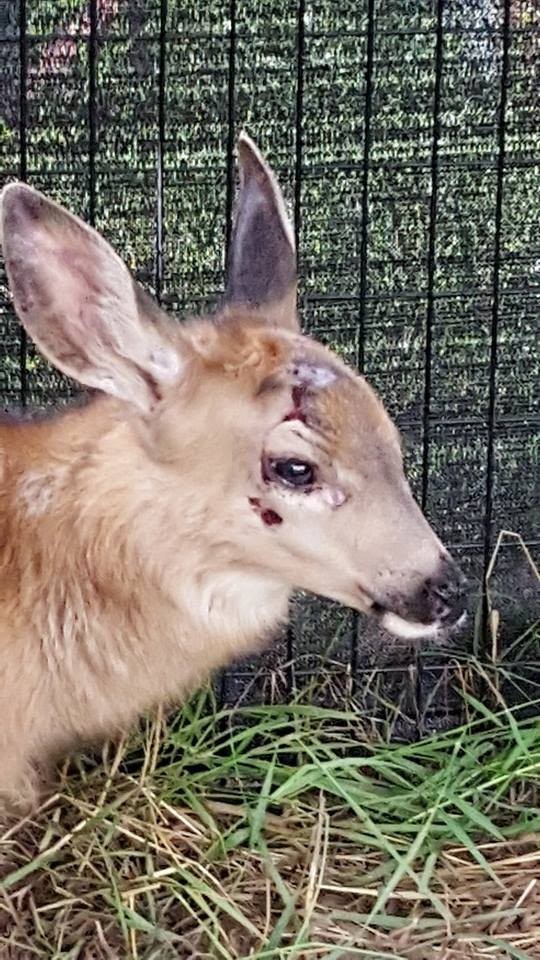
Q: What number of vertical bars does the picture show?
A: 8